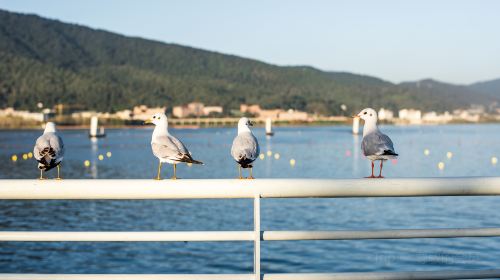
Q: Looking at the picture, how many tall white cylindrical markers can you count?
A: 3